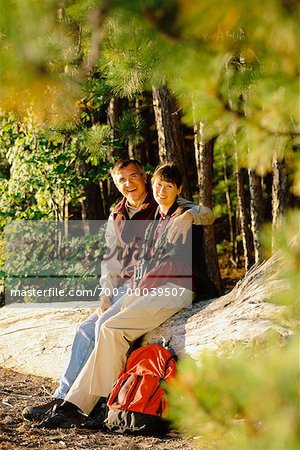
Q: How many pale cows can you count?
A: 0